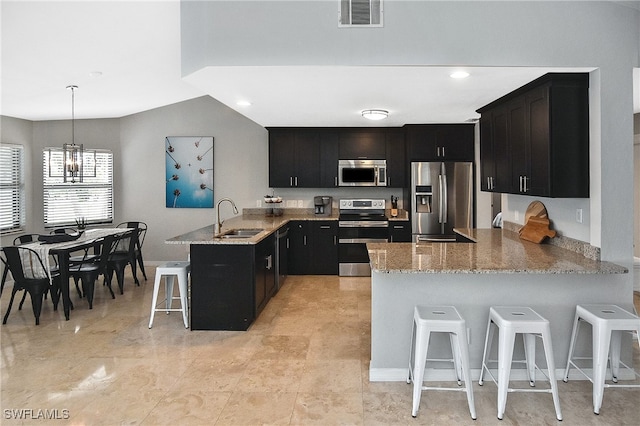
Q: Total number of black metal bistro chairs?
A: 6